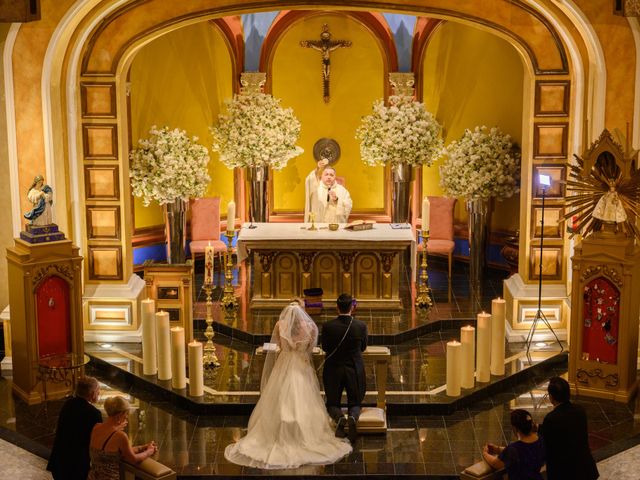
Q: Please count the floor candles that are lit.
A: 8